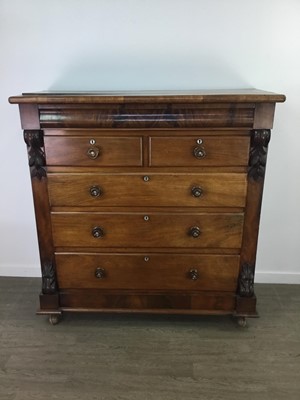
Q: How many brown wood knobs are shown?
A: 8